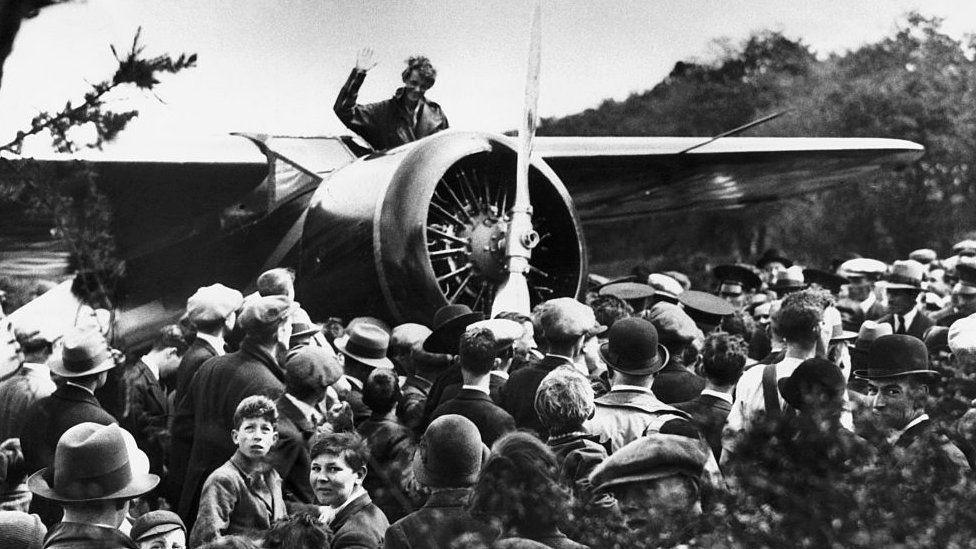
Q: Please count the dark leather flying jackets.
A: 1